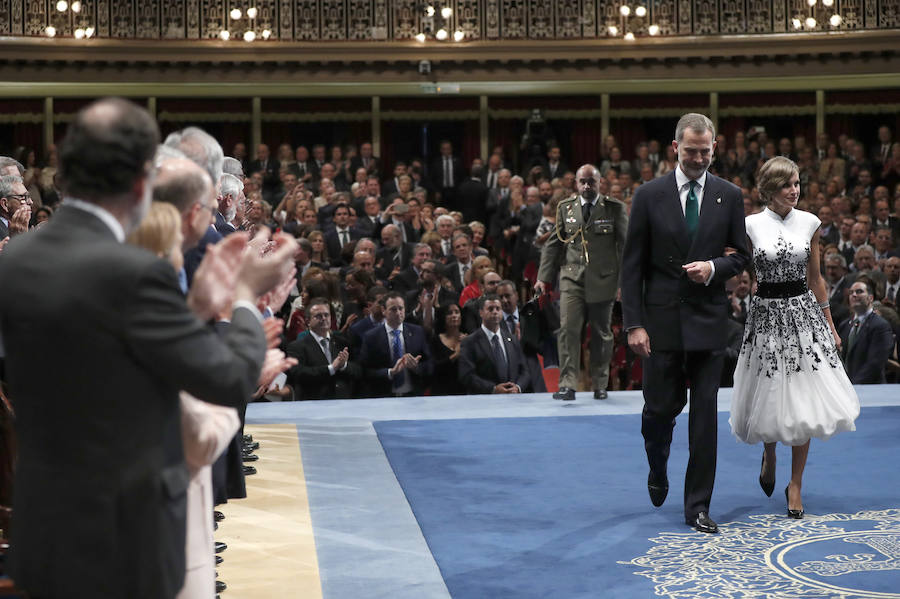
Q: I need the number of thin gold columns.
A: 8